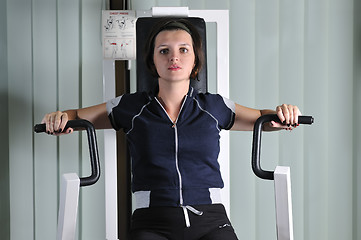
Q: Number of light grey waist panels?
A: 2